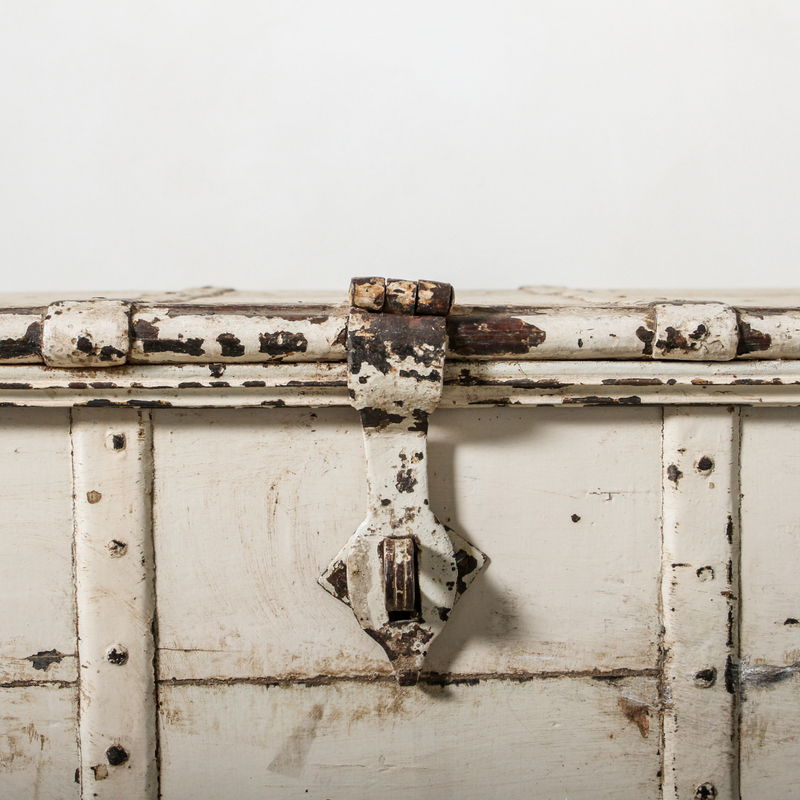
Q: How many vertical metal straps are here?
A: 2